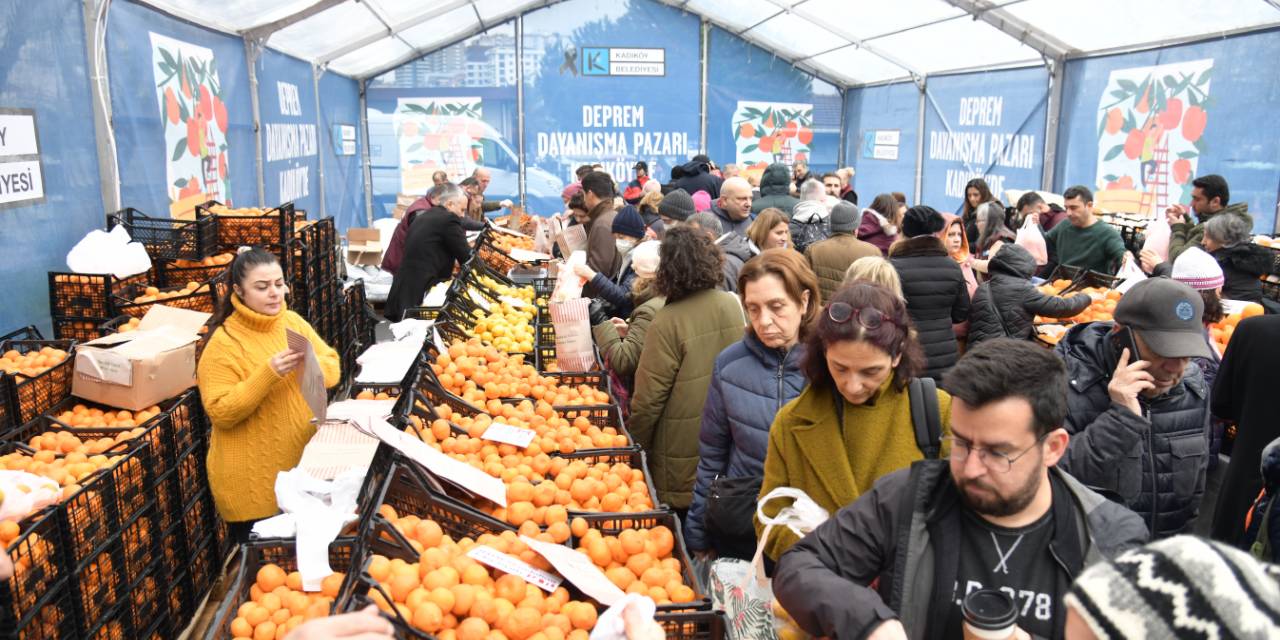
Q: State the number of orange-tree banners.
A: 4